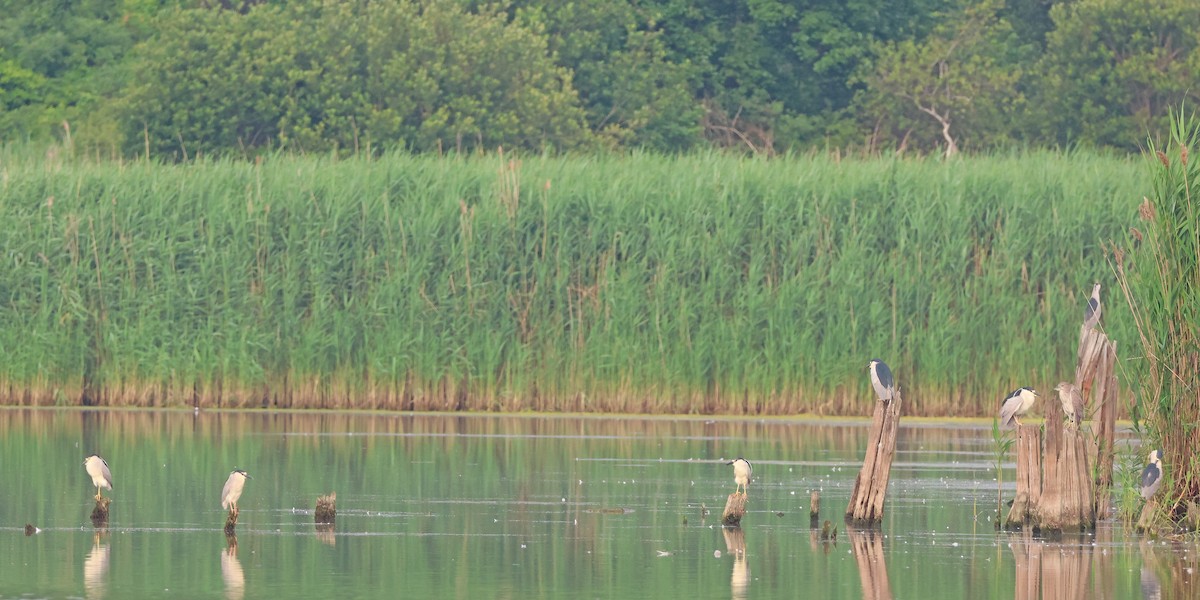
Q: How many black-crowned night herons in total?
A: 8